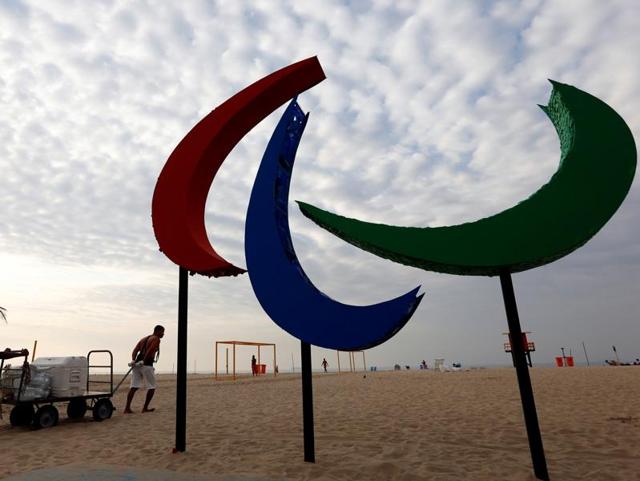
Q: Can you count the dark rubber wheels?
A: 4